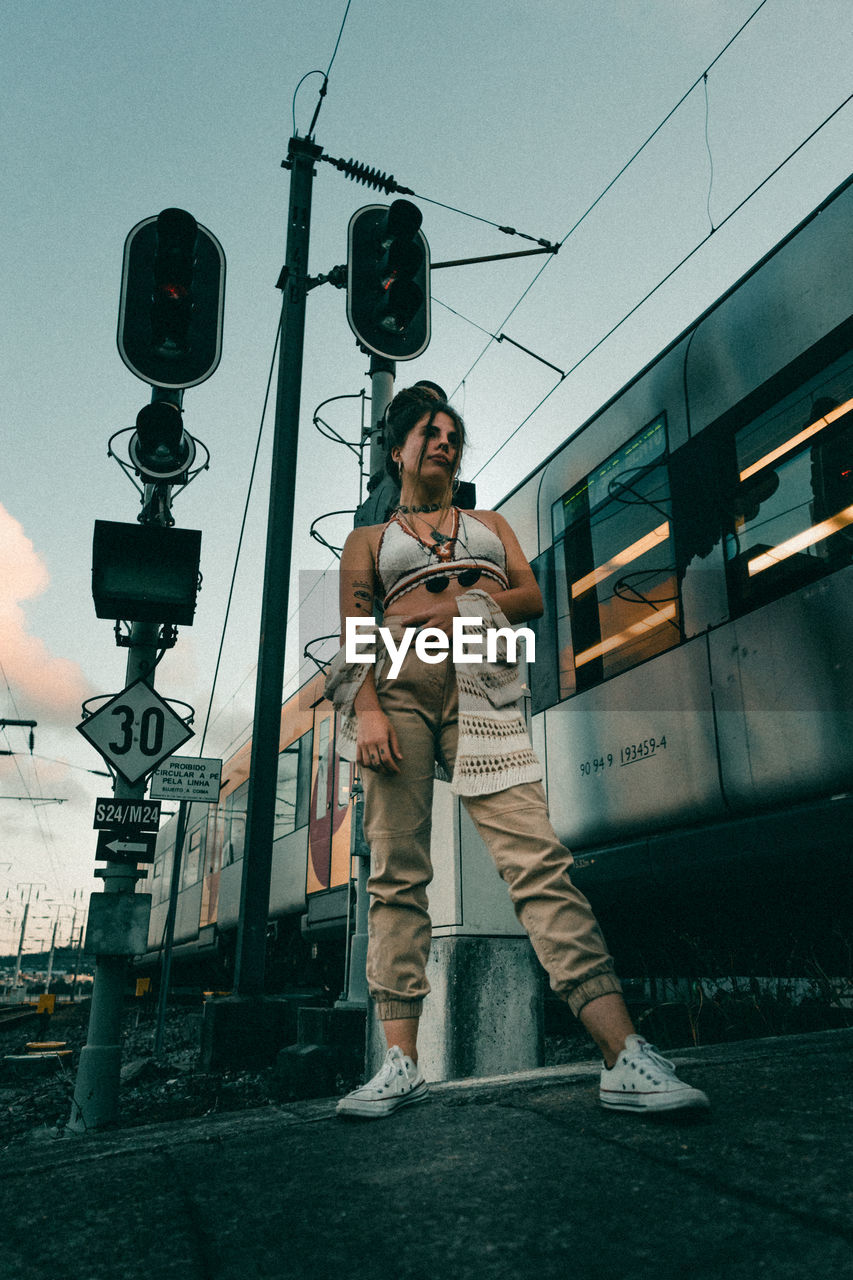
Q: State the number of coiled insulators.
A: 1